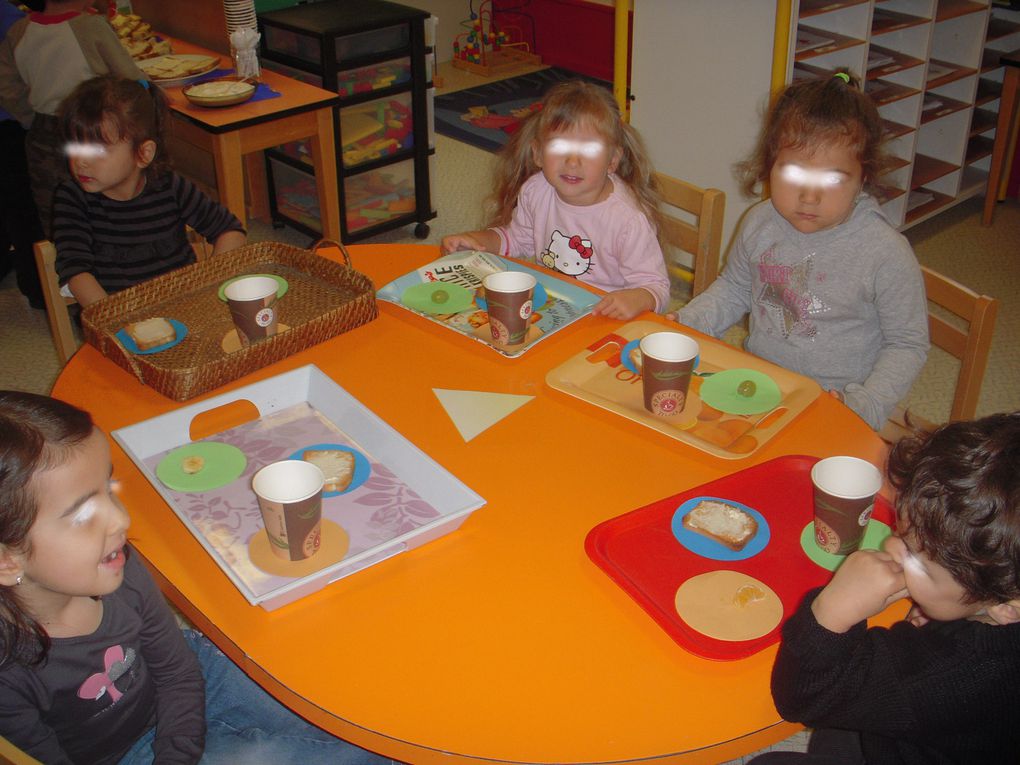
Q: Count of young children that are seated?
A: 5